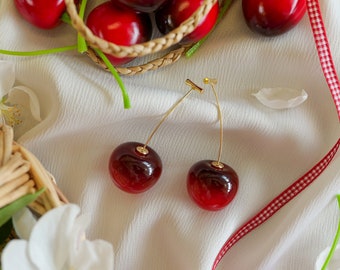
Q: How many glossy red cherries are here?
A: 7